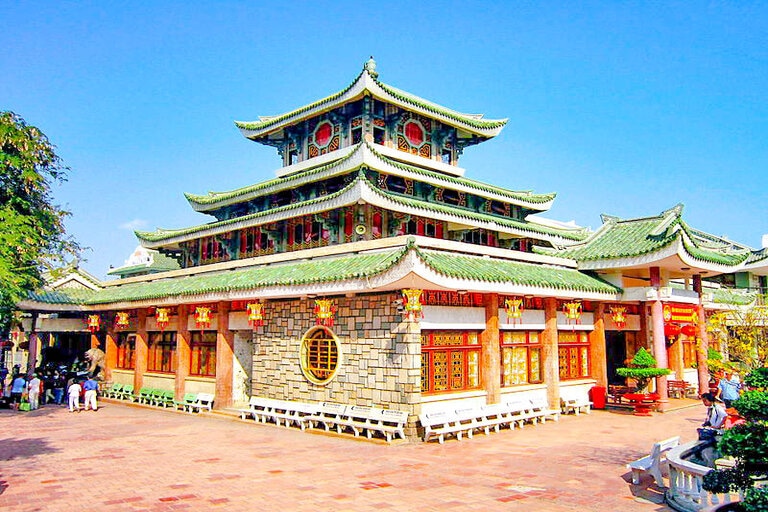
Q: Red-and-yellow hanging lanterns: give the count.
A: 10